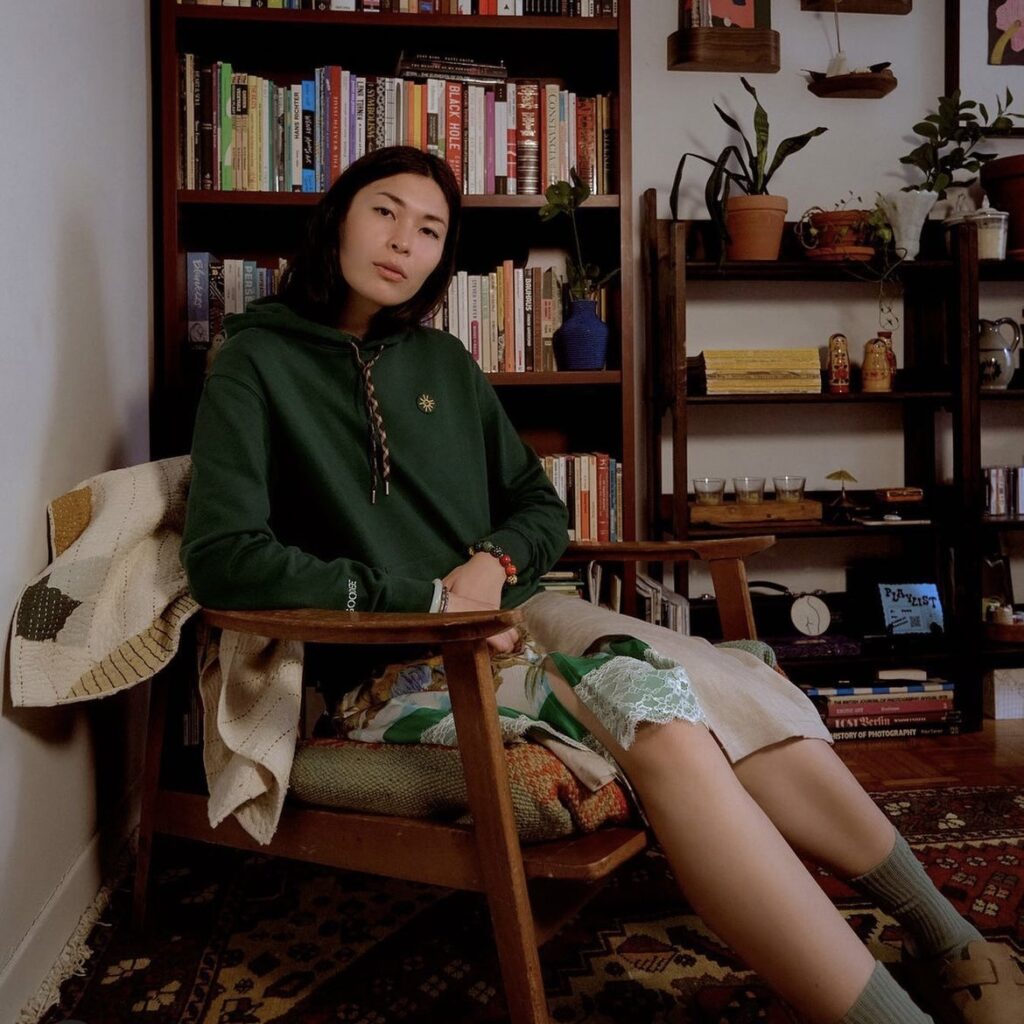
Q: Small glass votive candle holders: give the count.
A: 3